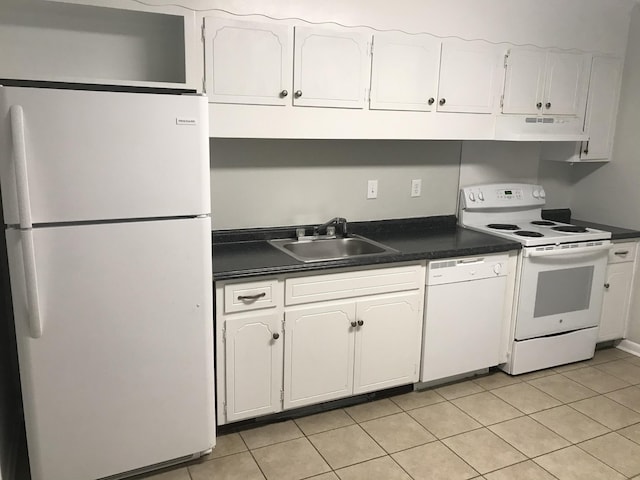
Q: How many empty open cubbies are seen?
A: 1